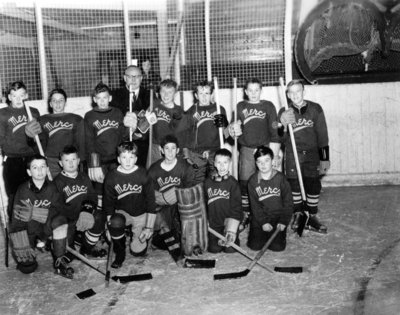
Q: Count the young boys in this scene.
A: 13